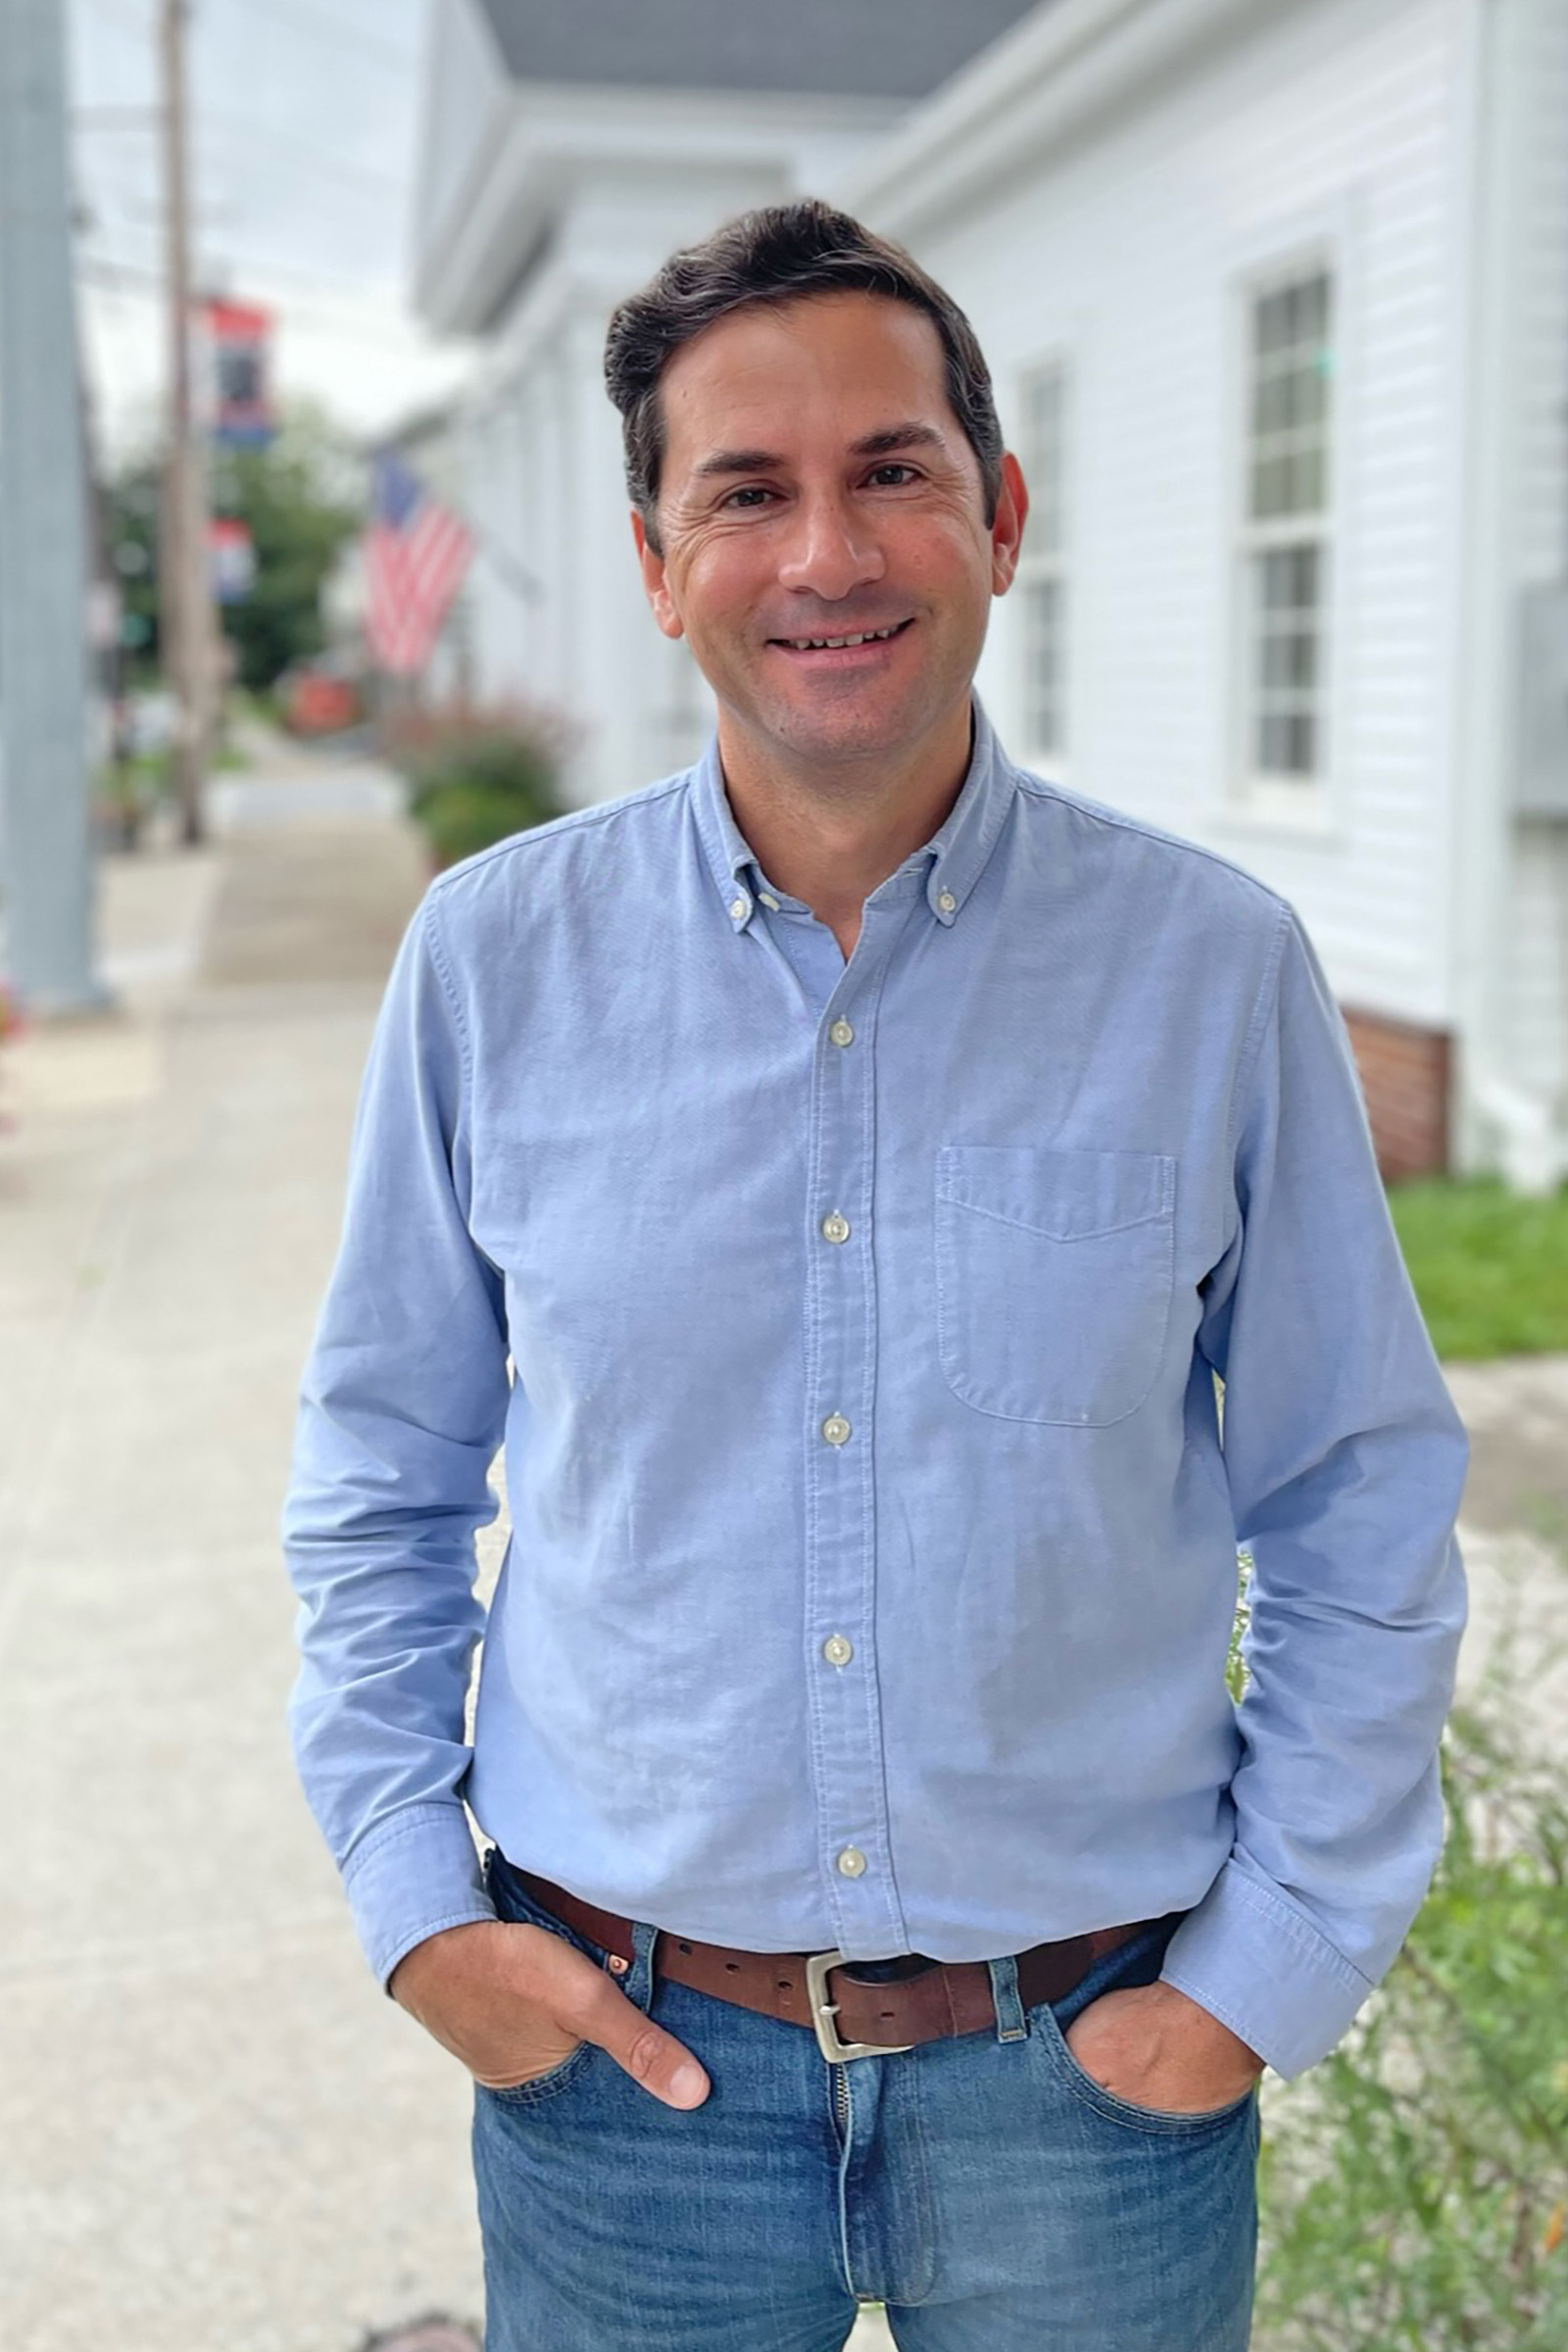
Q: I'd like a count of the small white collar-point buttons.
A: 2